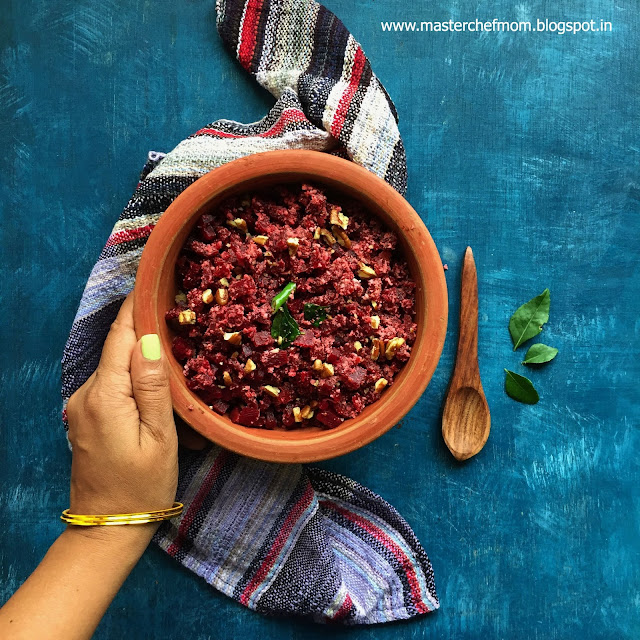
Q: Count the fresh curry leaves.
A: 3